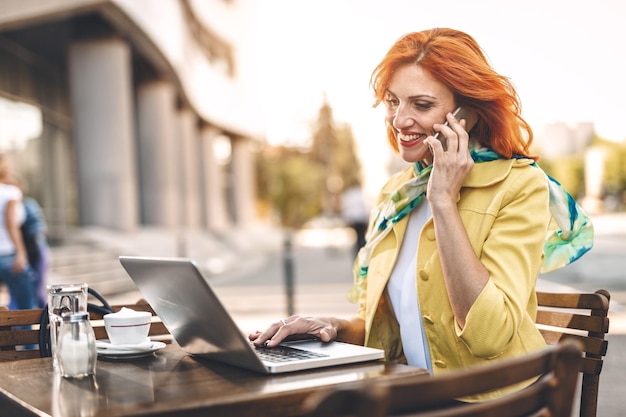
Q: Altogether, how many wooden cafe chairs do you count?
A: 3